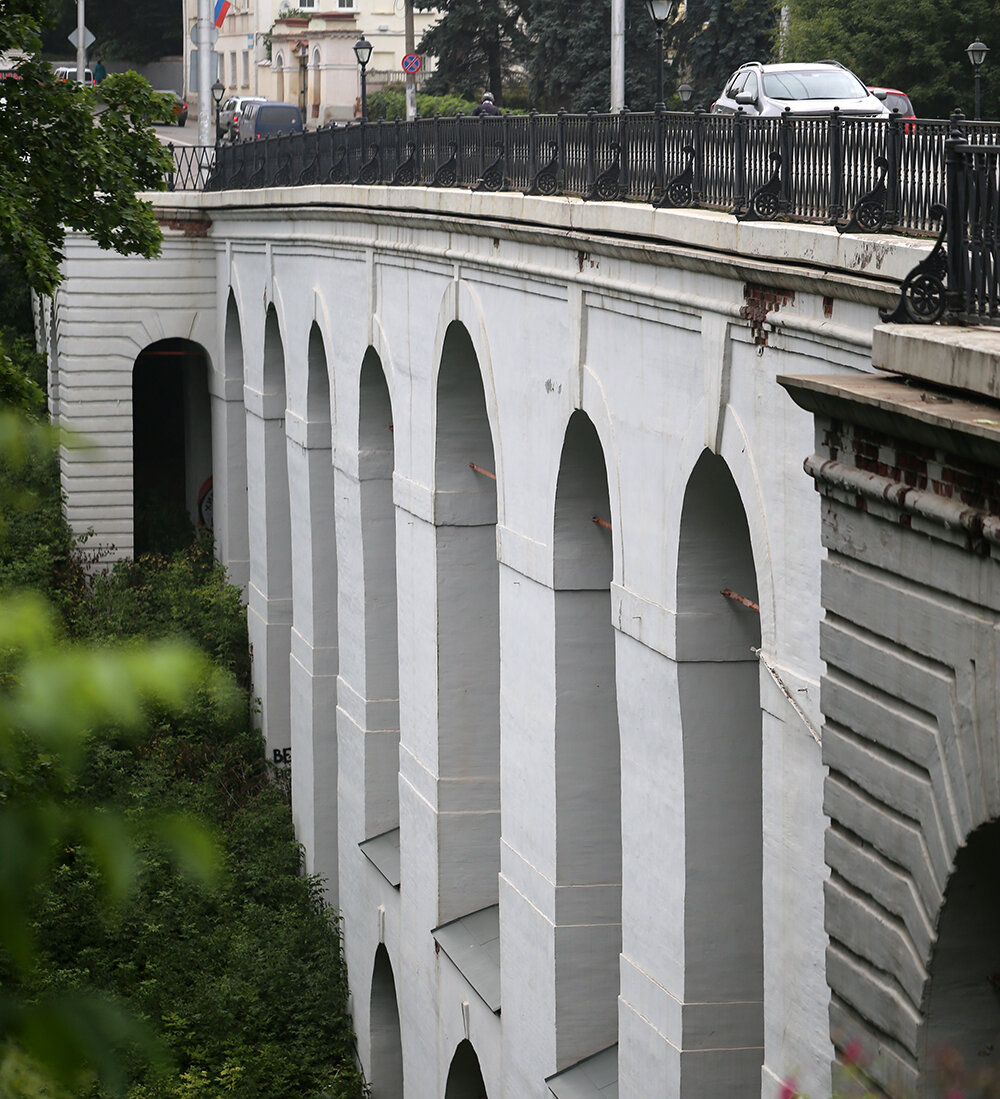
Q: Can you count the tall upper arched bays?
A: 7